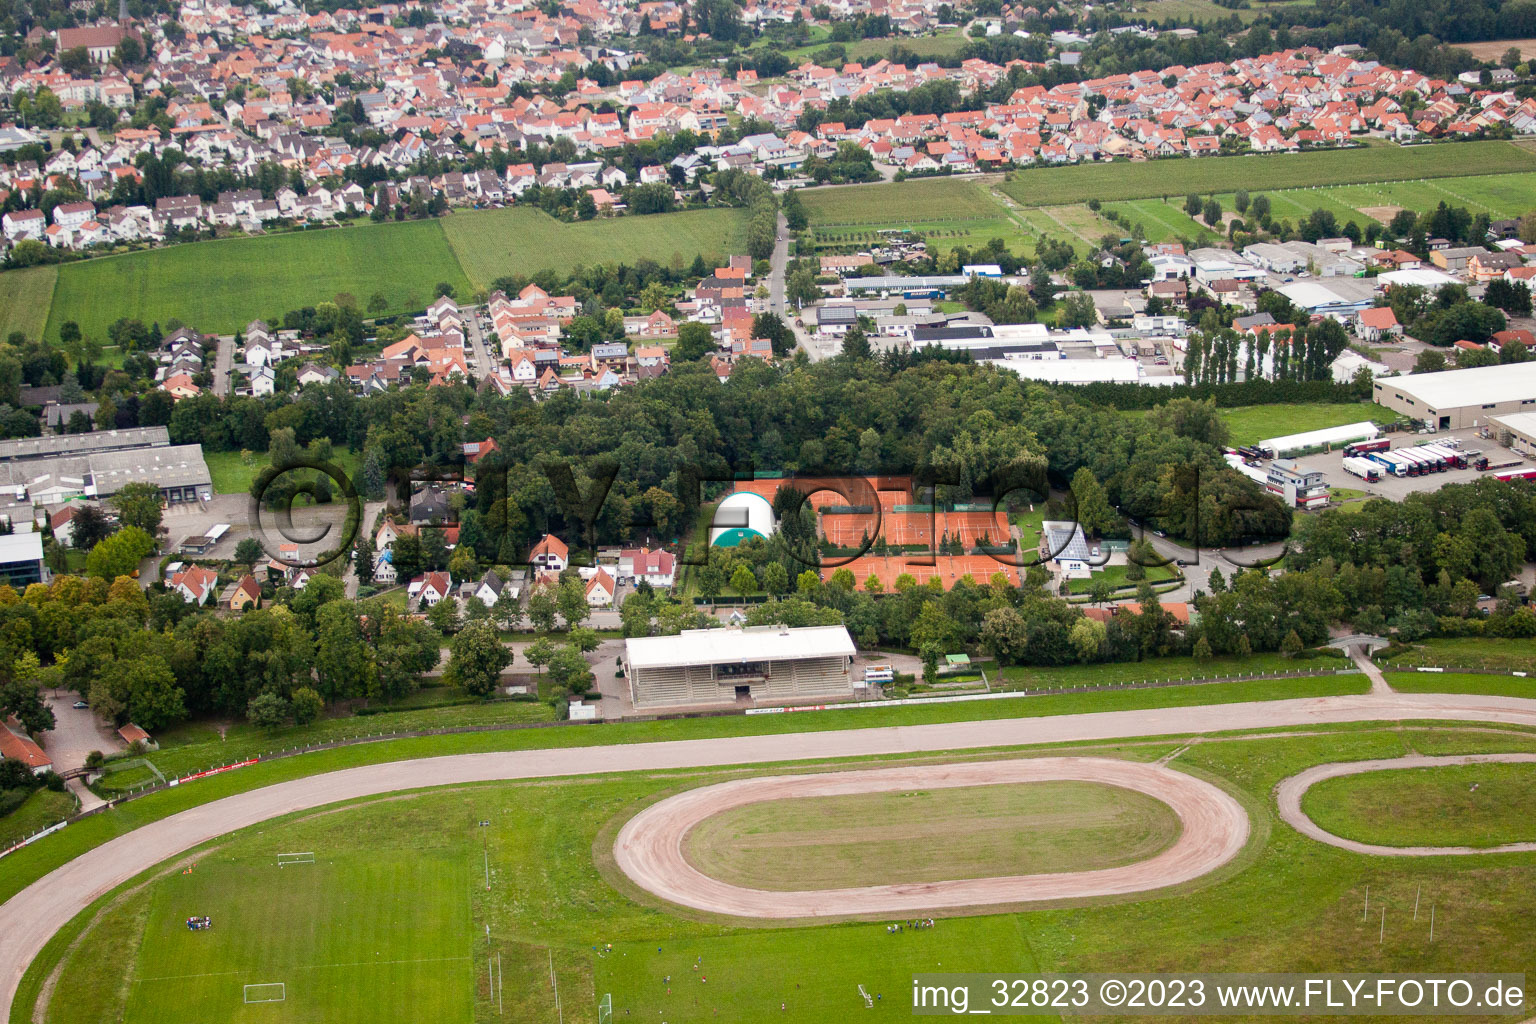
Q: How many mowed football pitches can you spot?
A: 2